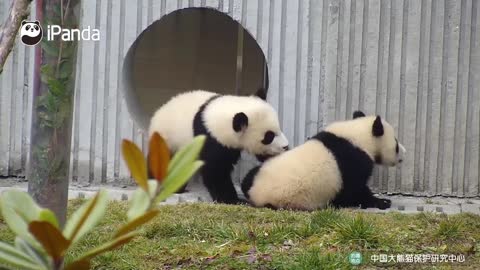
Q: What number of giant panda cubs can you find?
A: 2